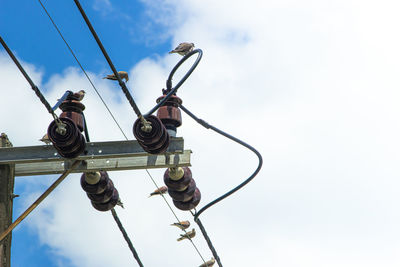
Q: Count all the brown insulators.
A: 6